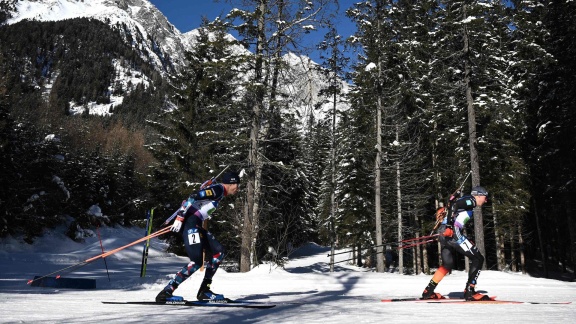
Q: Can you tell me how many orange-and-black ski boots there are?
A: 2